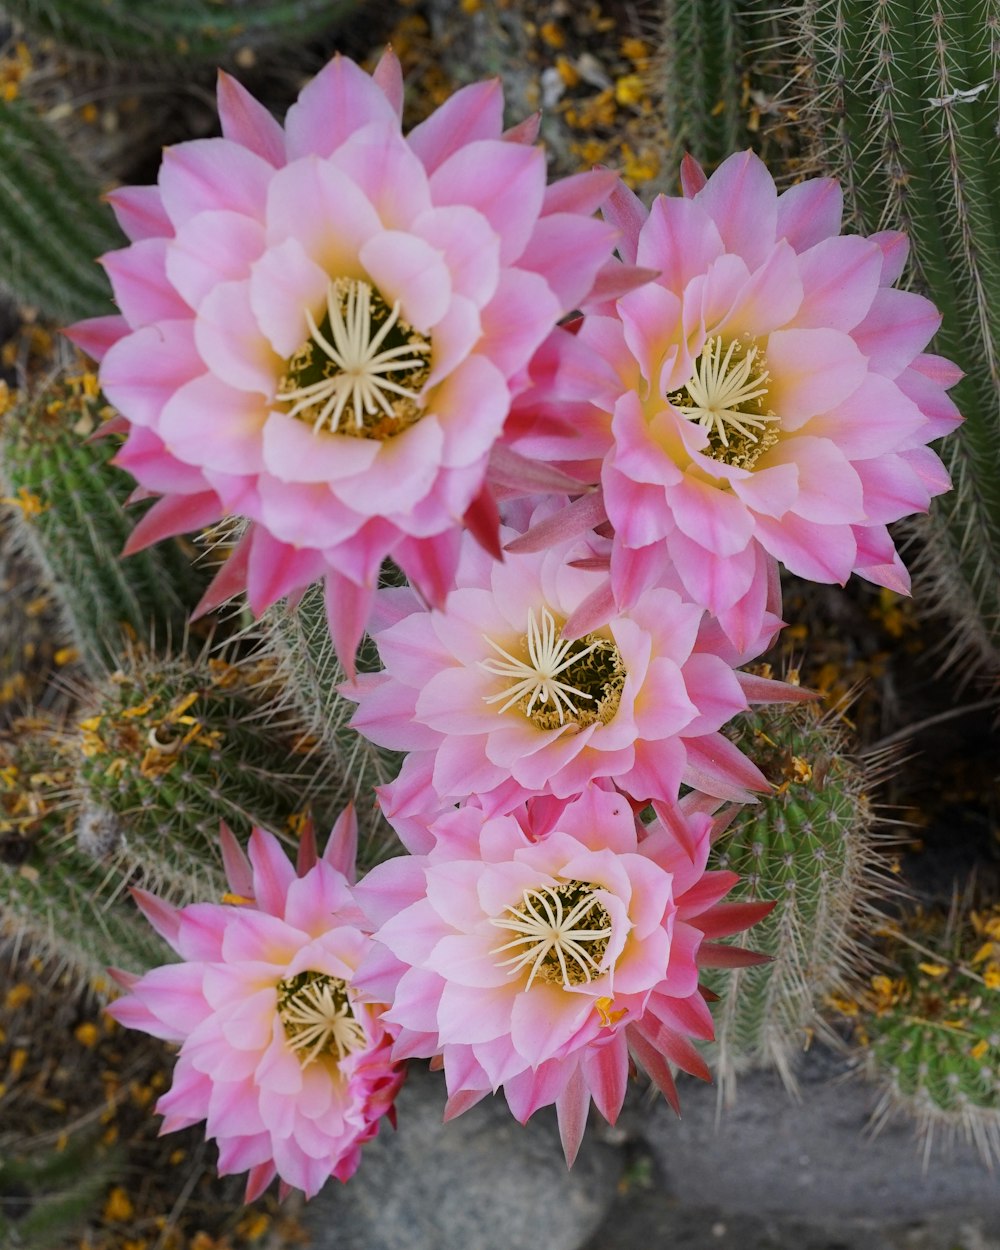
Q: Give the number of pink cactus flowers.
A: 5